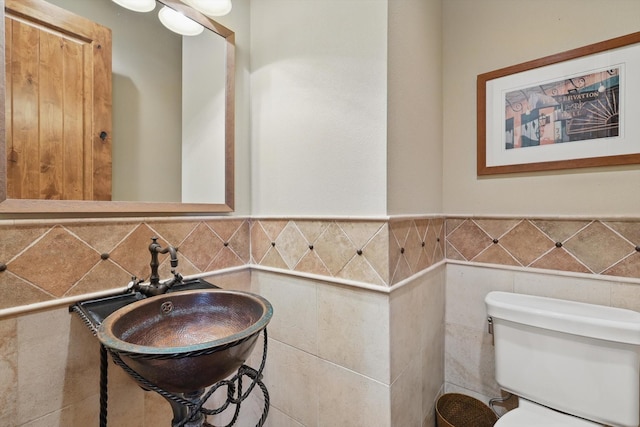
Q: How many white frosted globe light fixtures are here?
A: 3